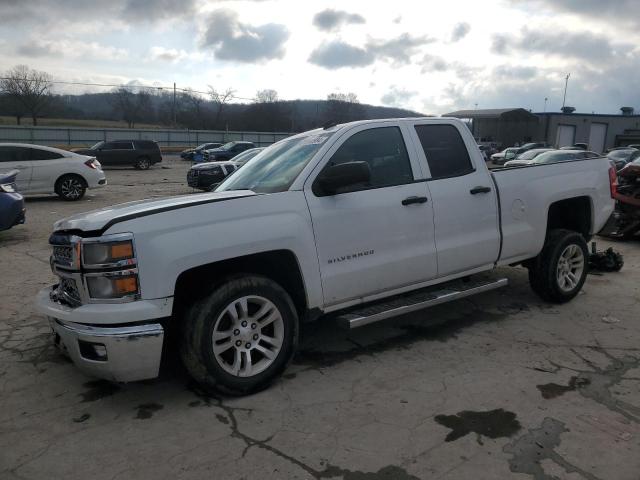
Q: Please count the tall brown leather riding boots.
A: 0